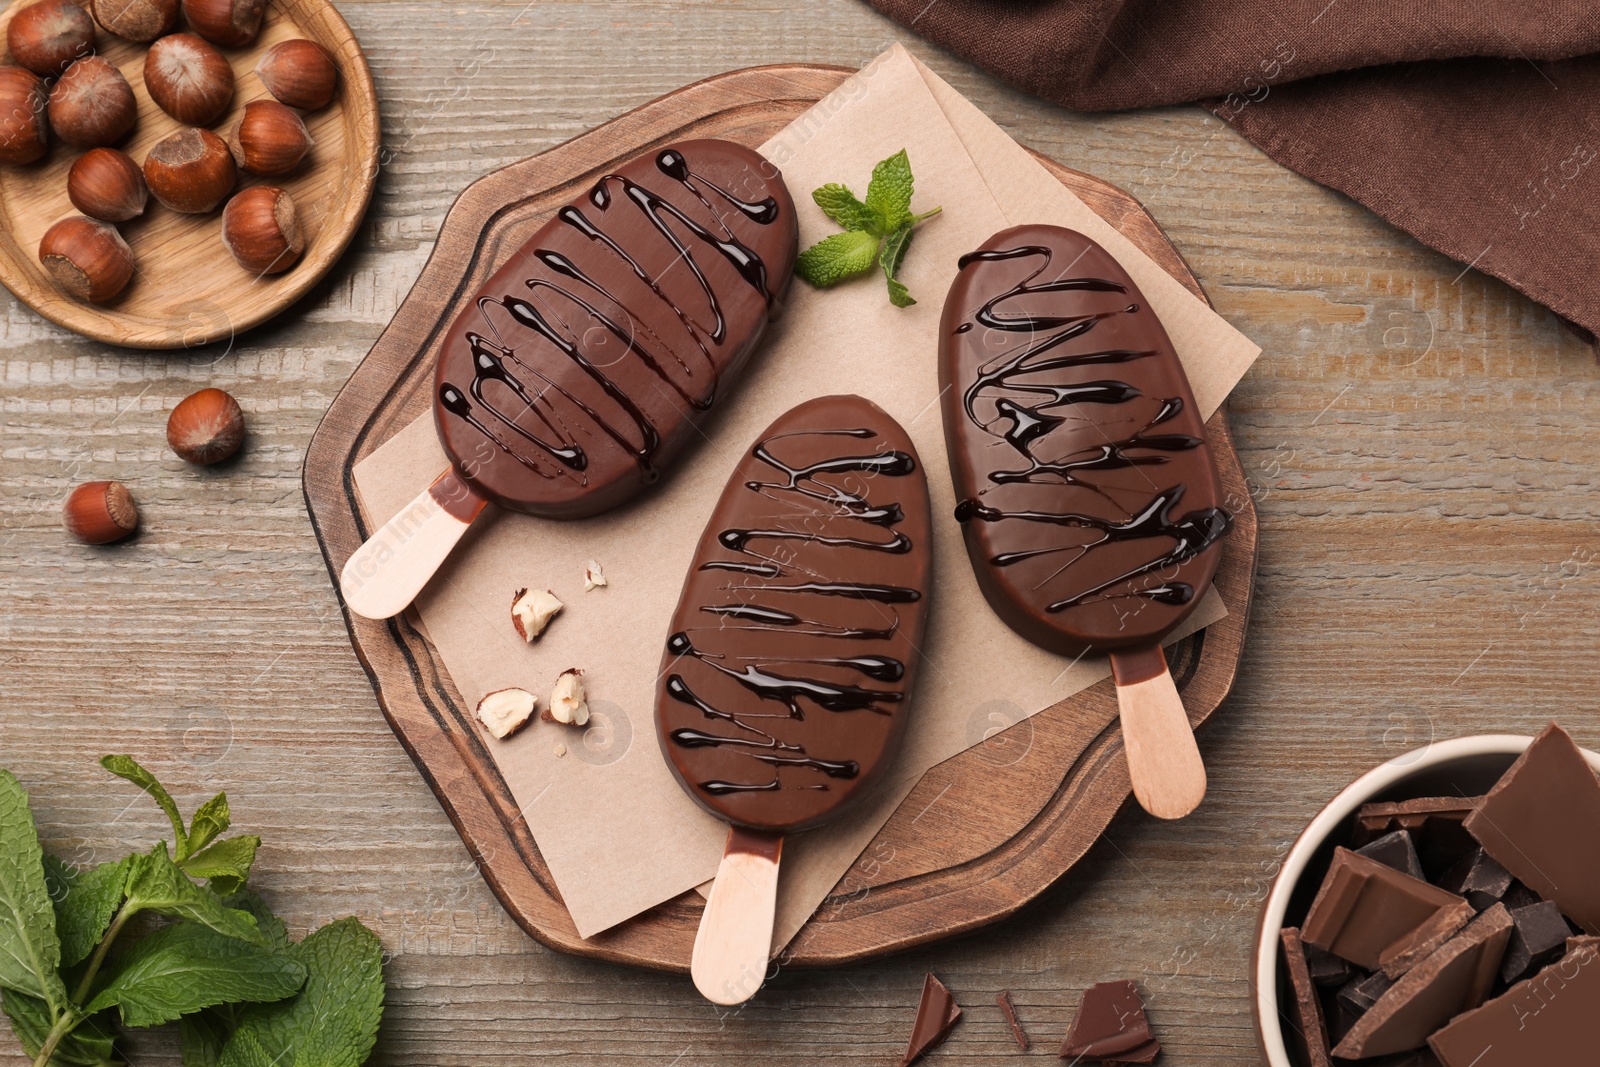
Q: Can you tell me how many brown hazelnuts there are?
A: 14